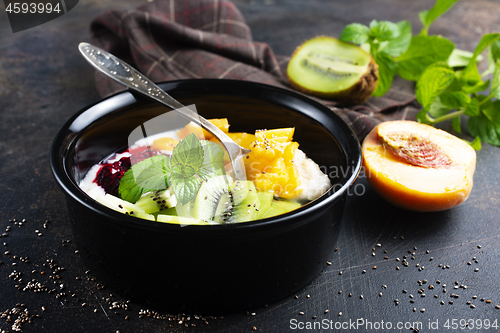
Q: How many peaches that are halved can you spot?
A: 1